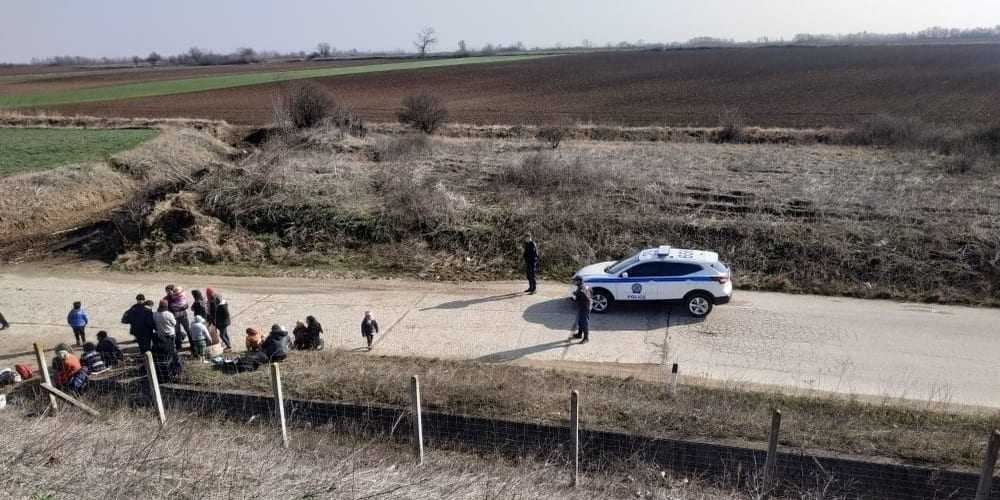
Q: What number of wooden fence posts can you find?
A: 7